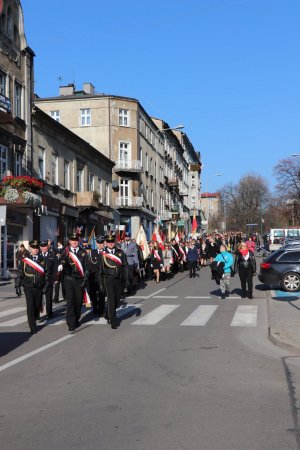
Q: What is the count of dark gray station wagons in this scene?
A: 1